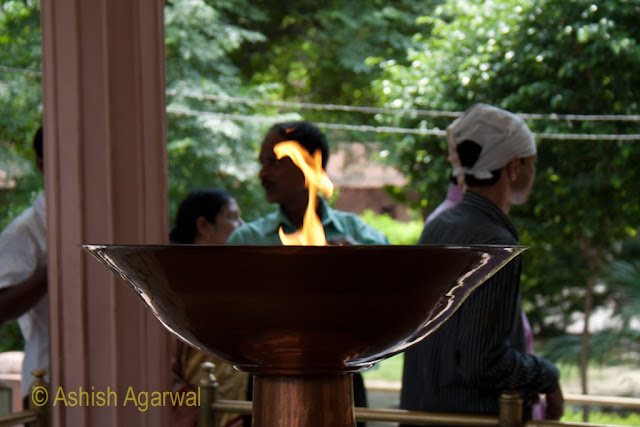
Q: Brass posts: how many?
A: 3